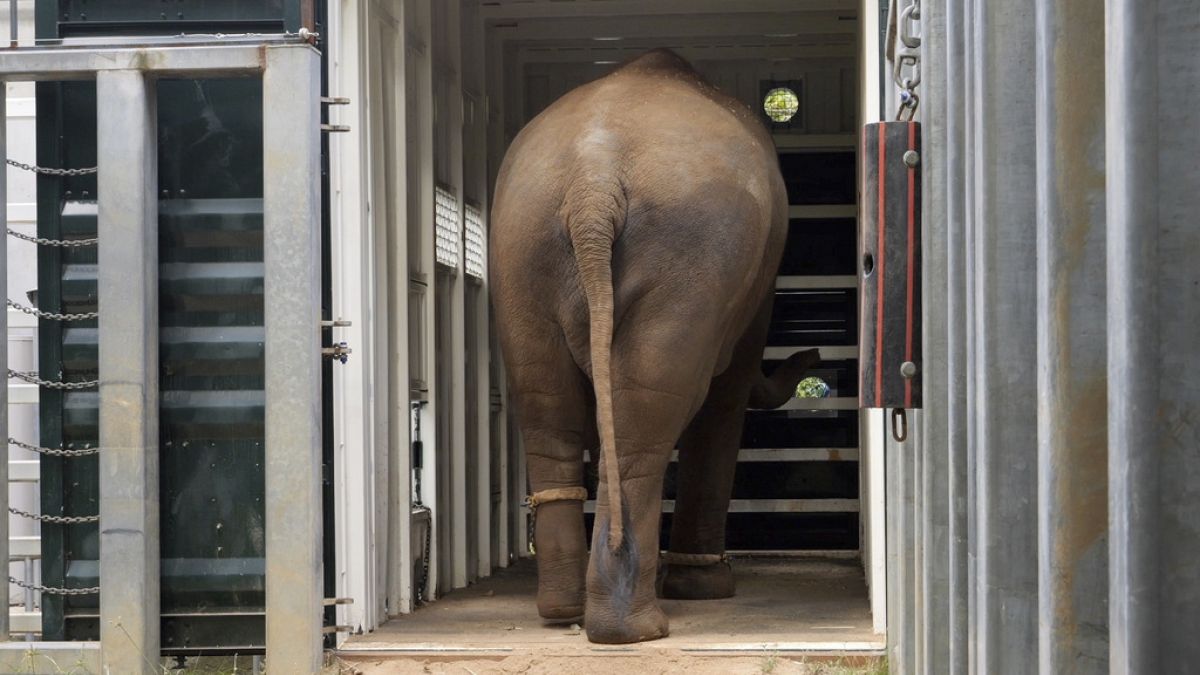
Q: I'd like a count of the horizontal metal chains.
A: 7